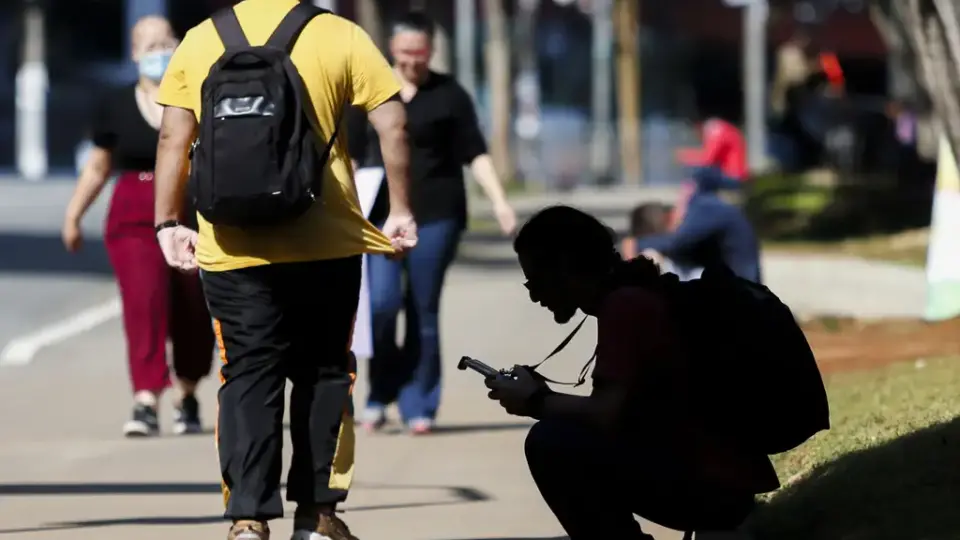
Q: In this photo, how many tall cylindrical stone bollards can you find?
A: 0